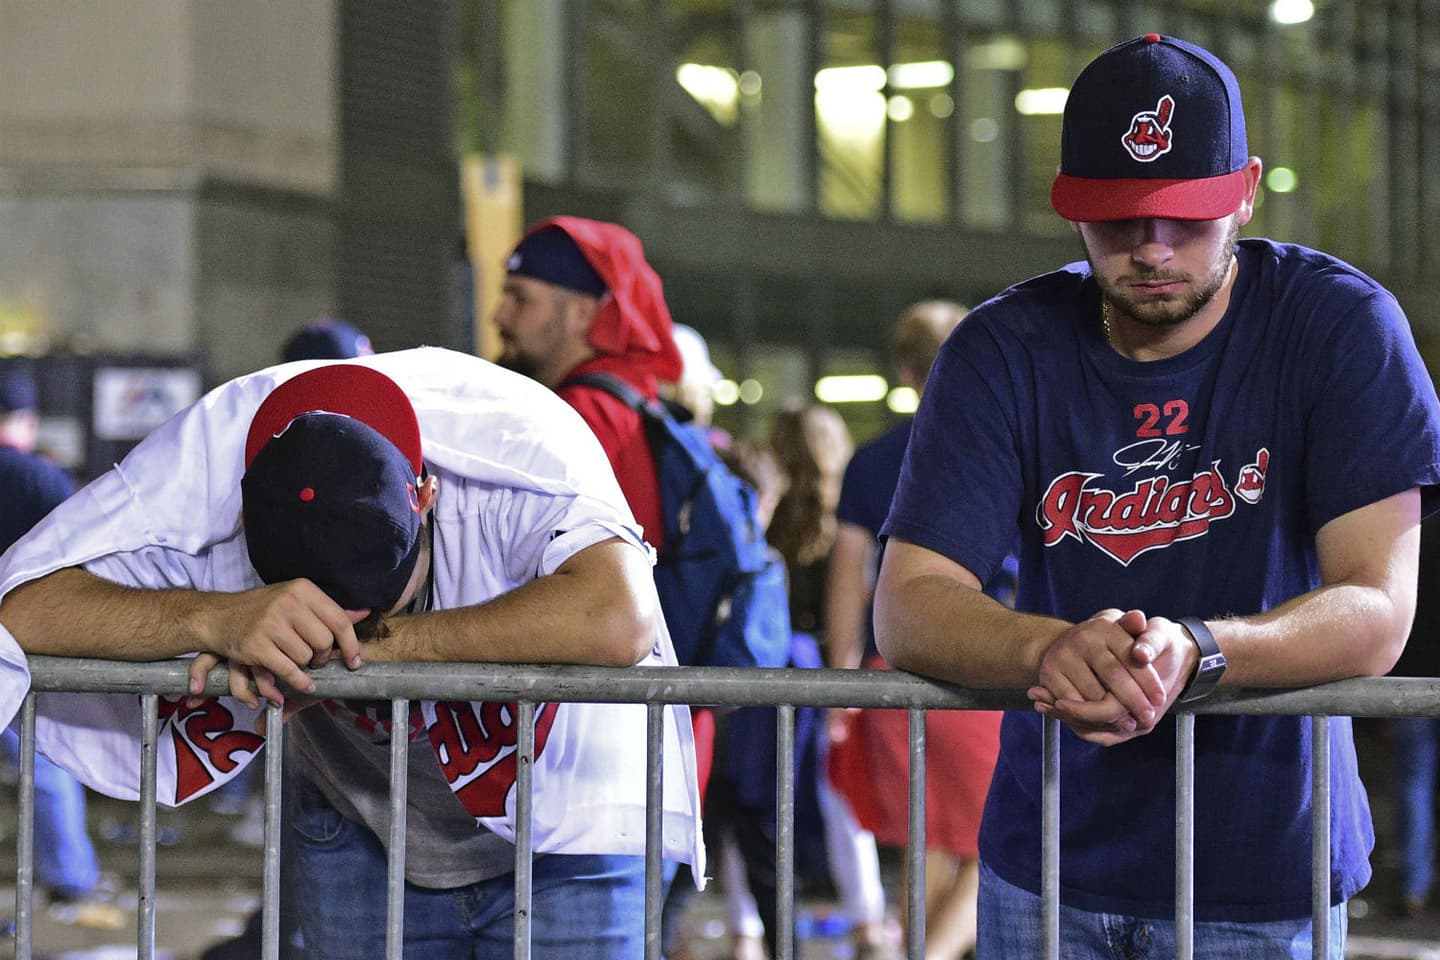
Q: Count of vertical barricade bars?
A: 11